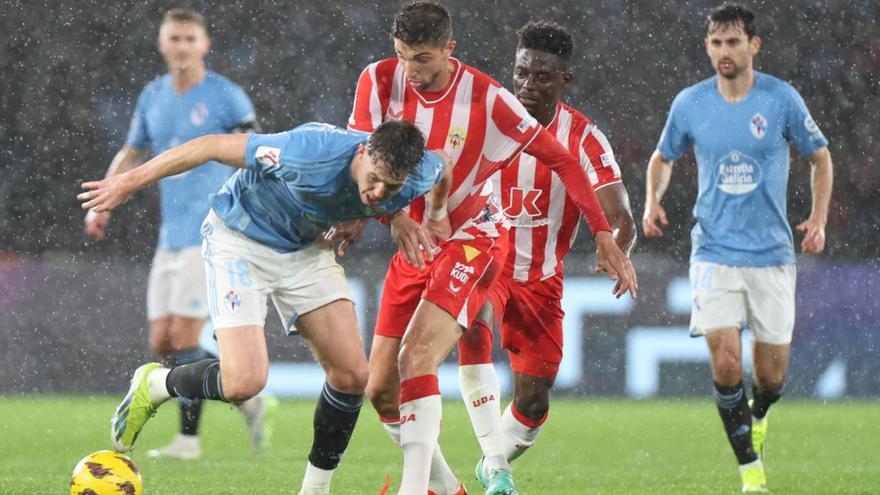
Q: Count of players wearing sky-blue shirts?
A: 3